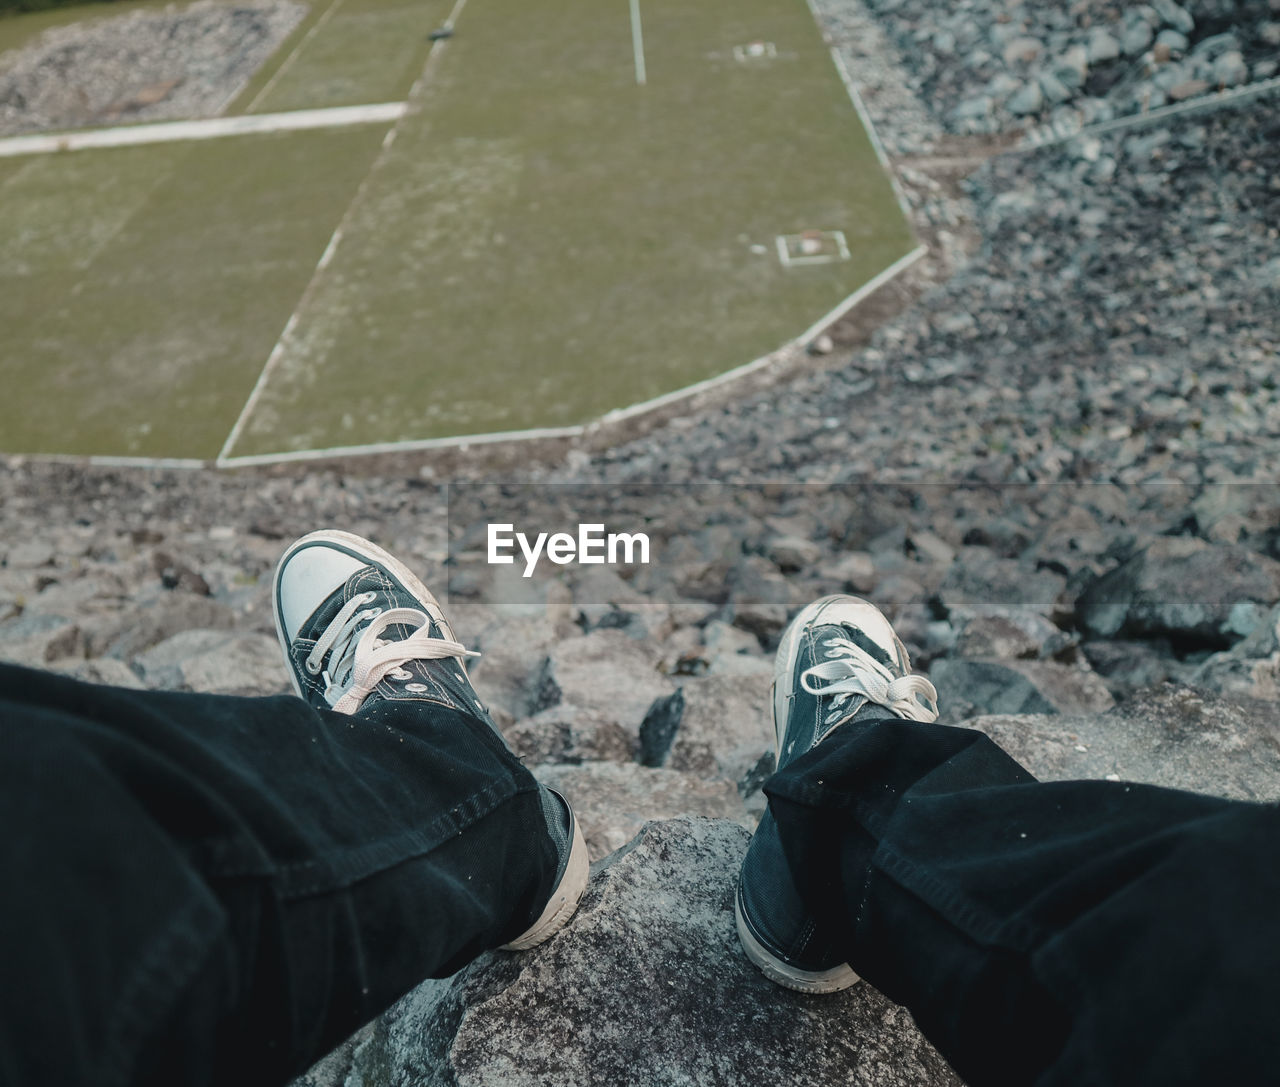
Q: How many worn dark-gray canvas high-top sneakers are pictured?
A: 2